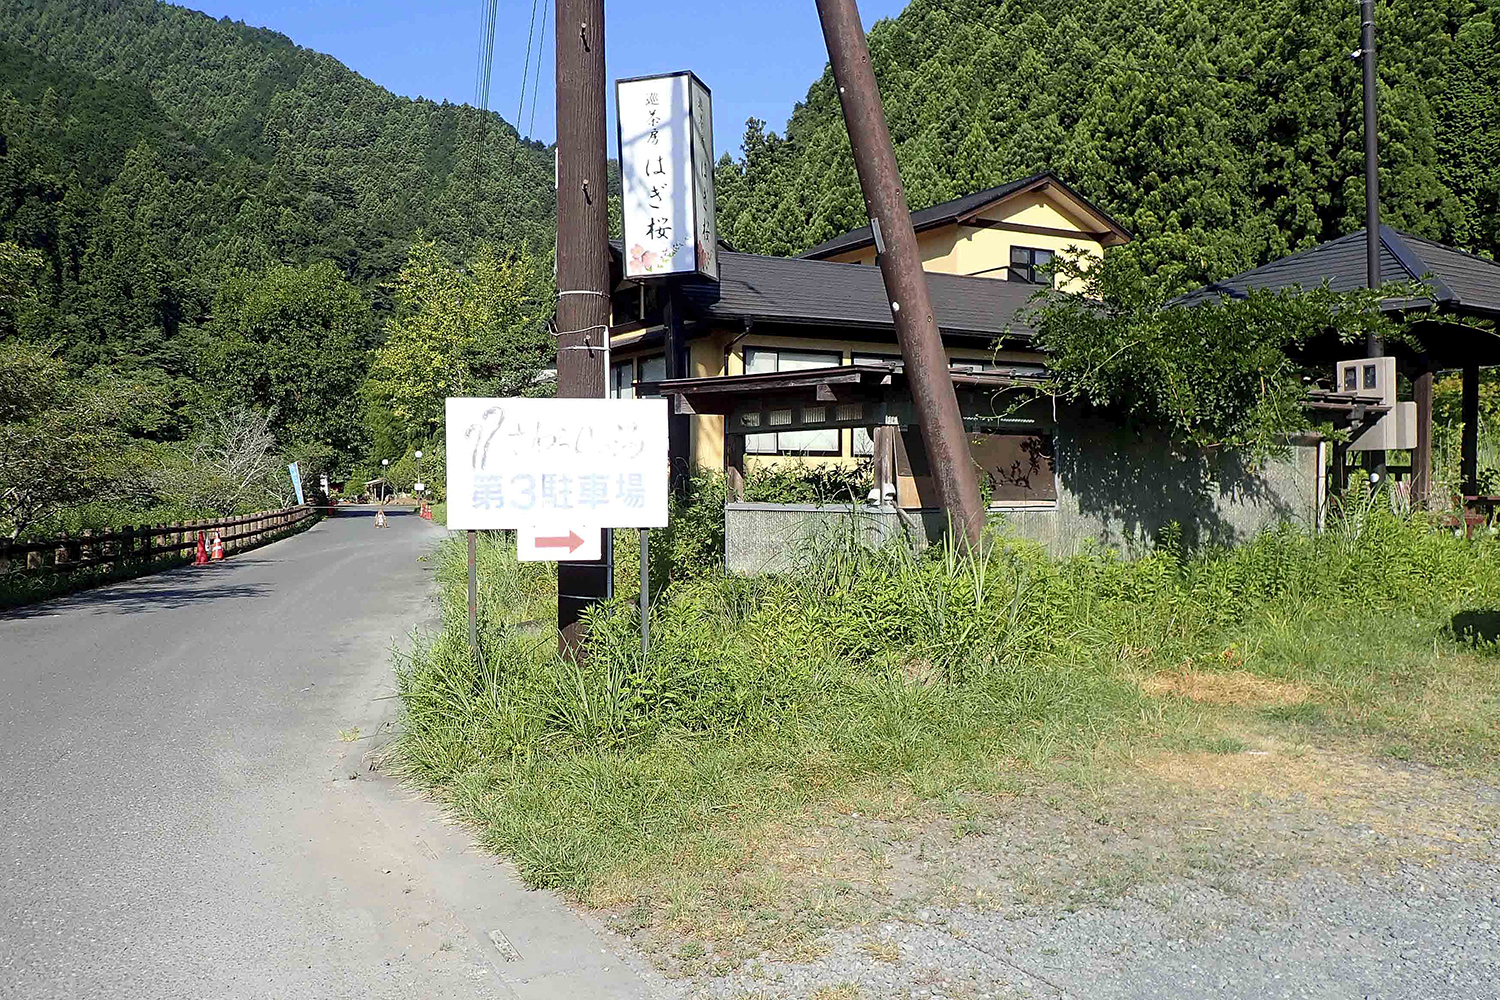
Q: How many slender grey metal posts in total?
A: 2